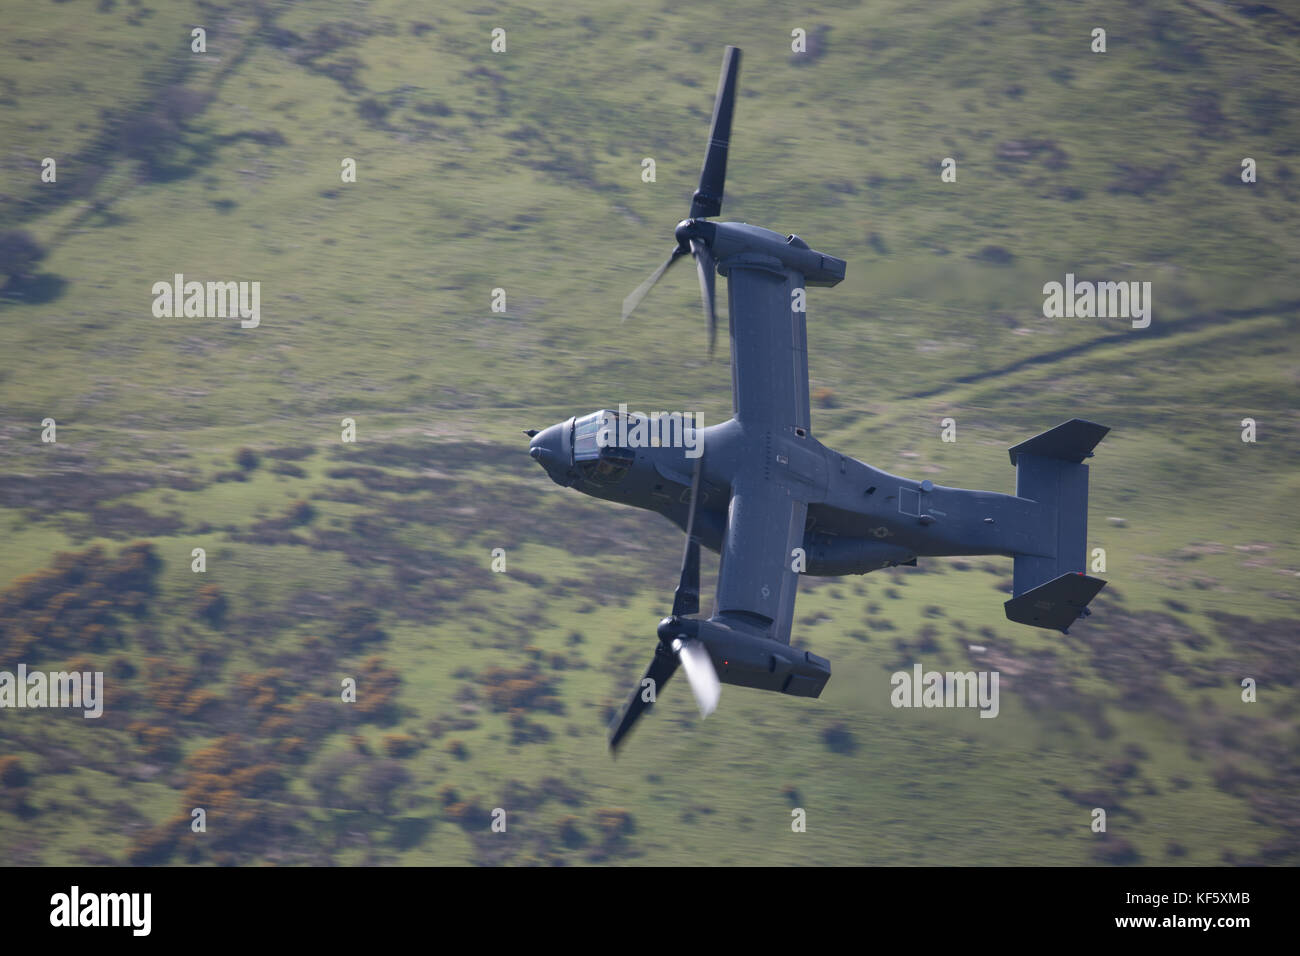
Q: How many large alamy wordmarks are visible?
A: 6